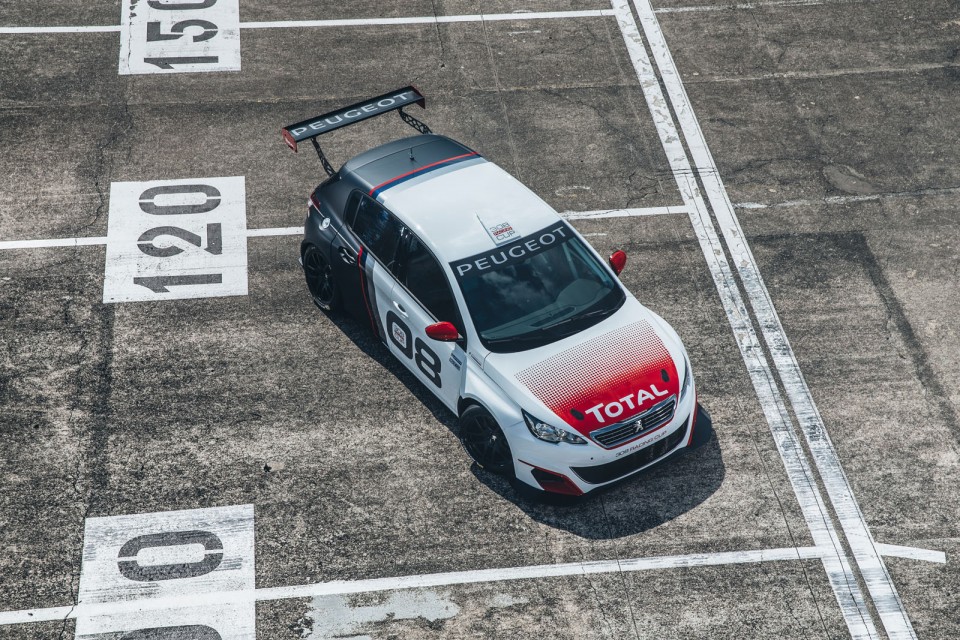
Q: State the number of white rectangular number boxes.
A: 3